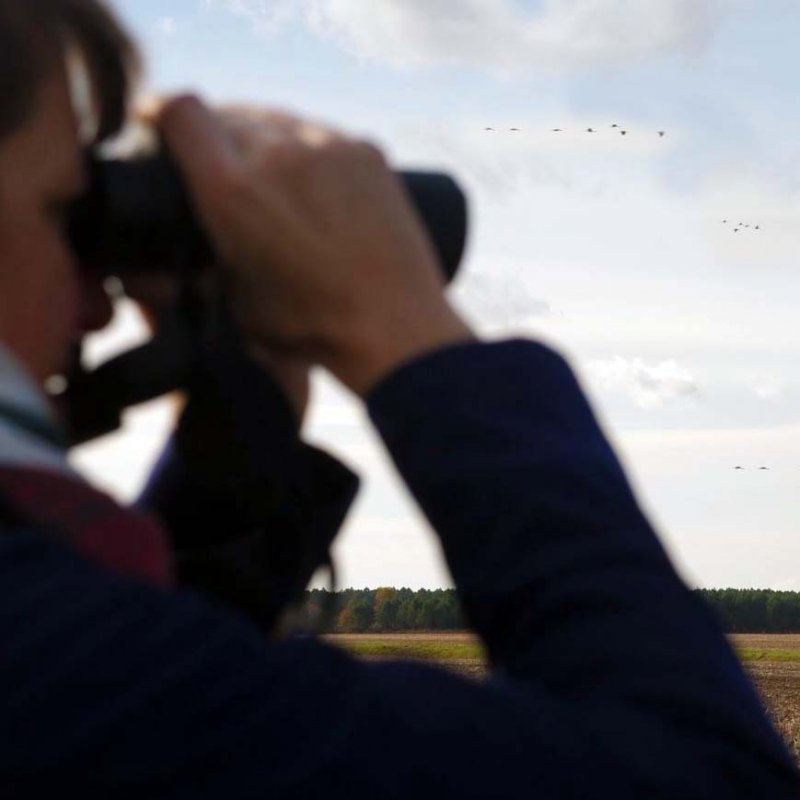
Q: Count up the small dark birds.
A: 14